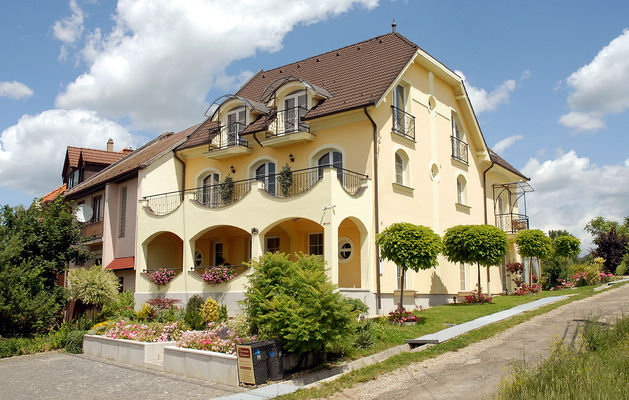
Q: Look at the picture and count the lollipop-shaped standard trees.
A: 4